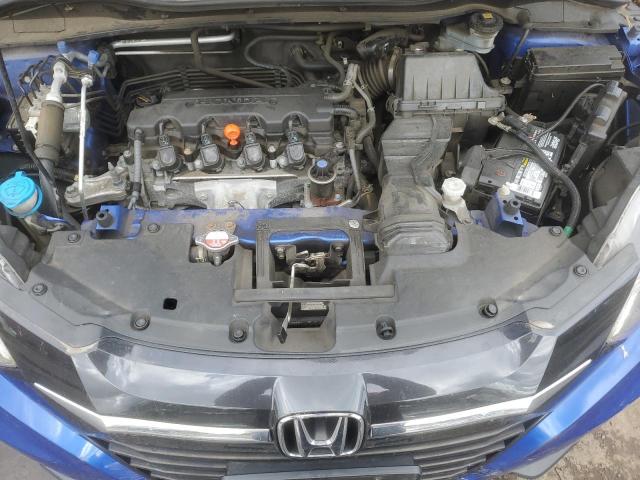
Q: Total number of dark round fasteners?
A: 9